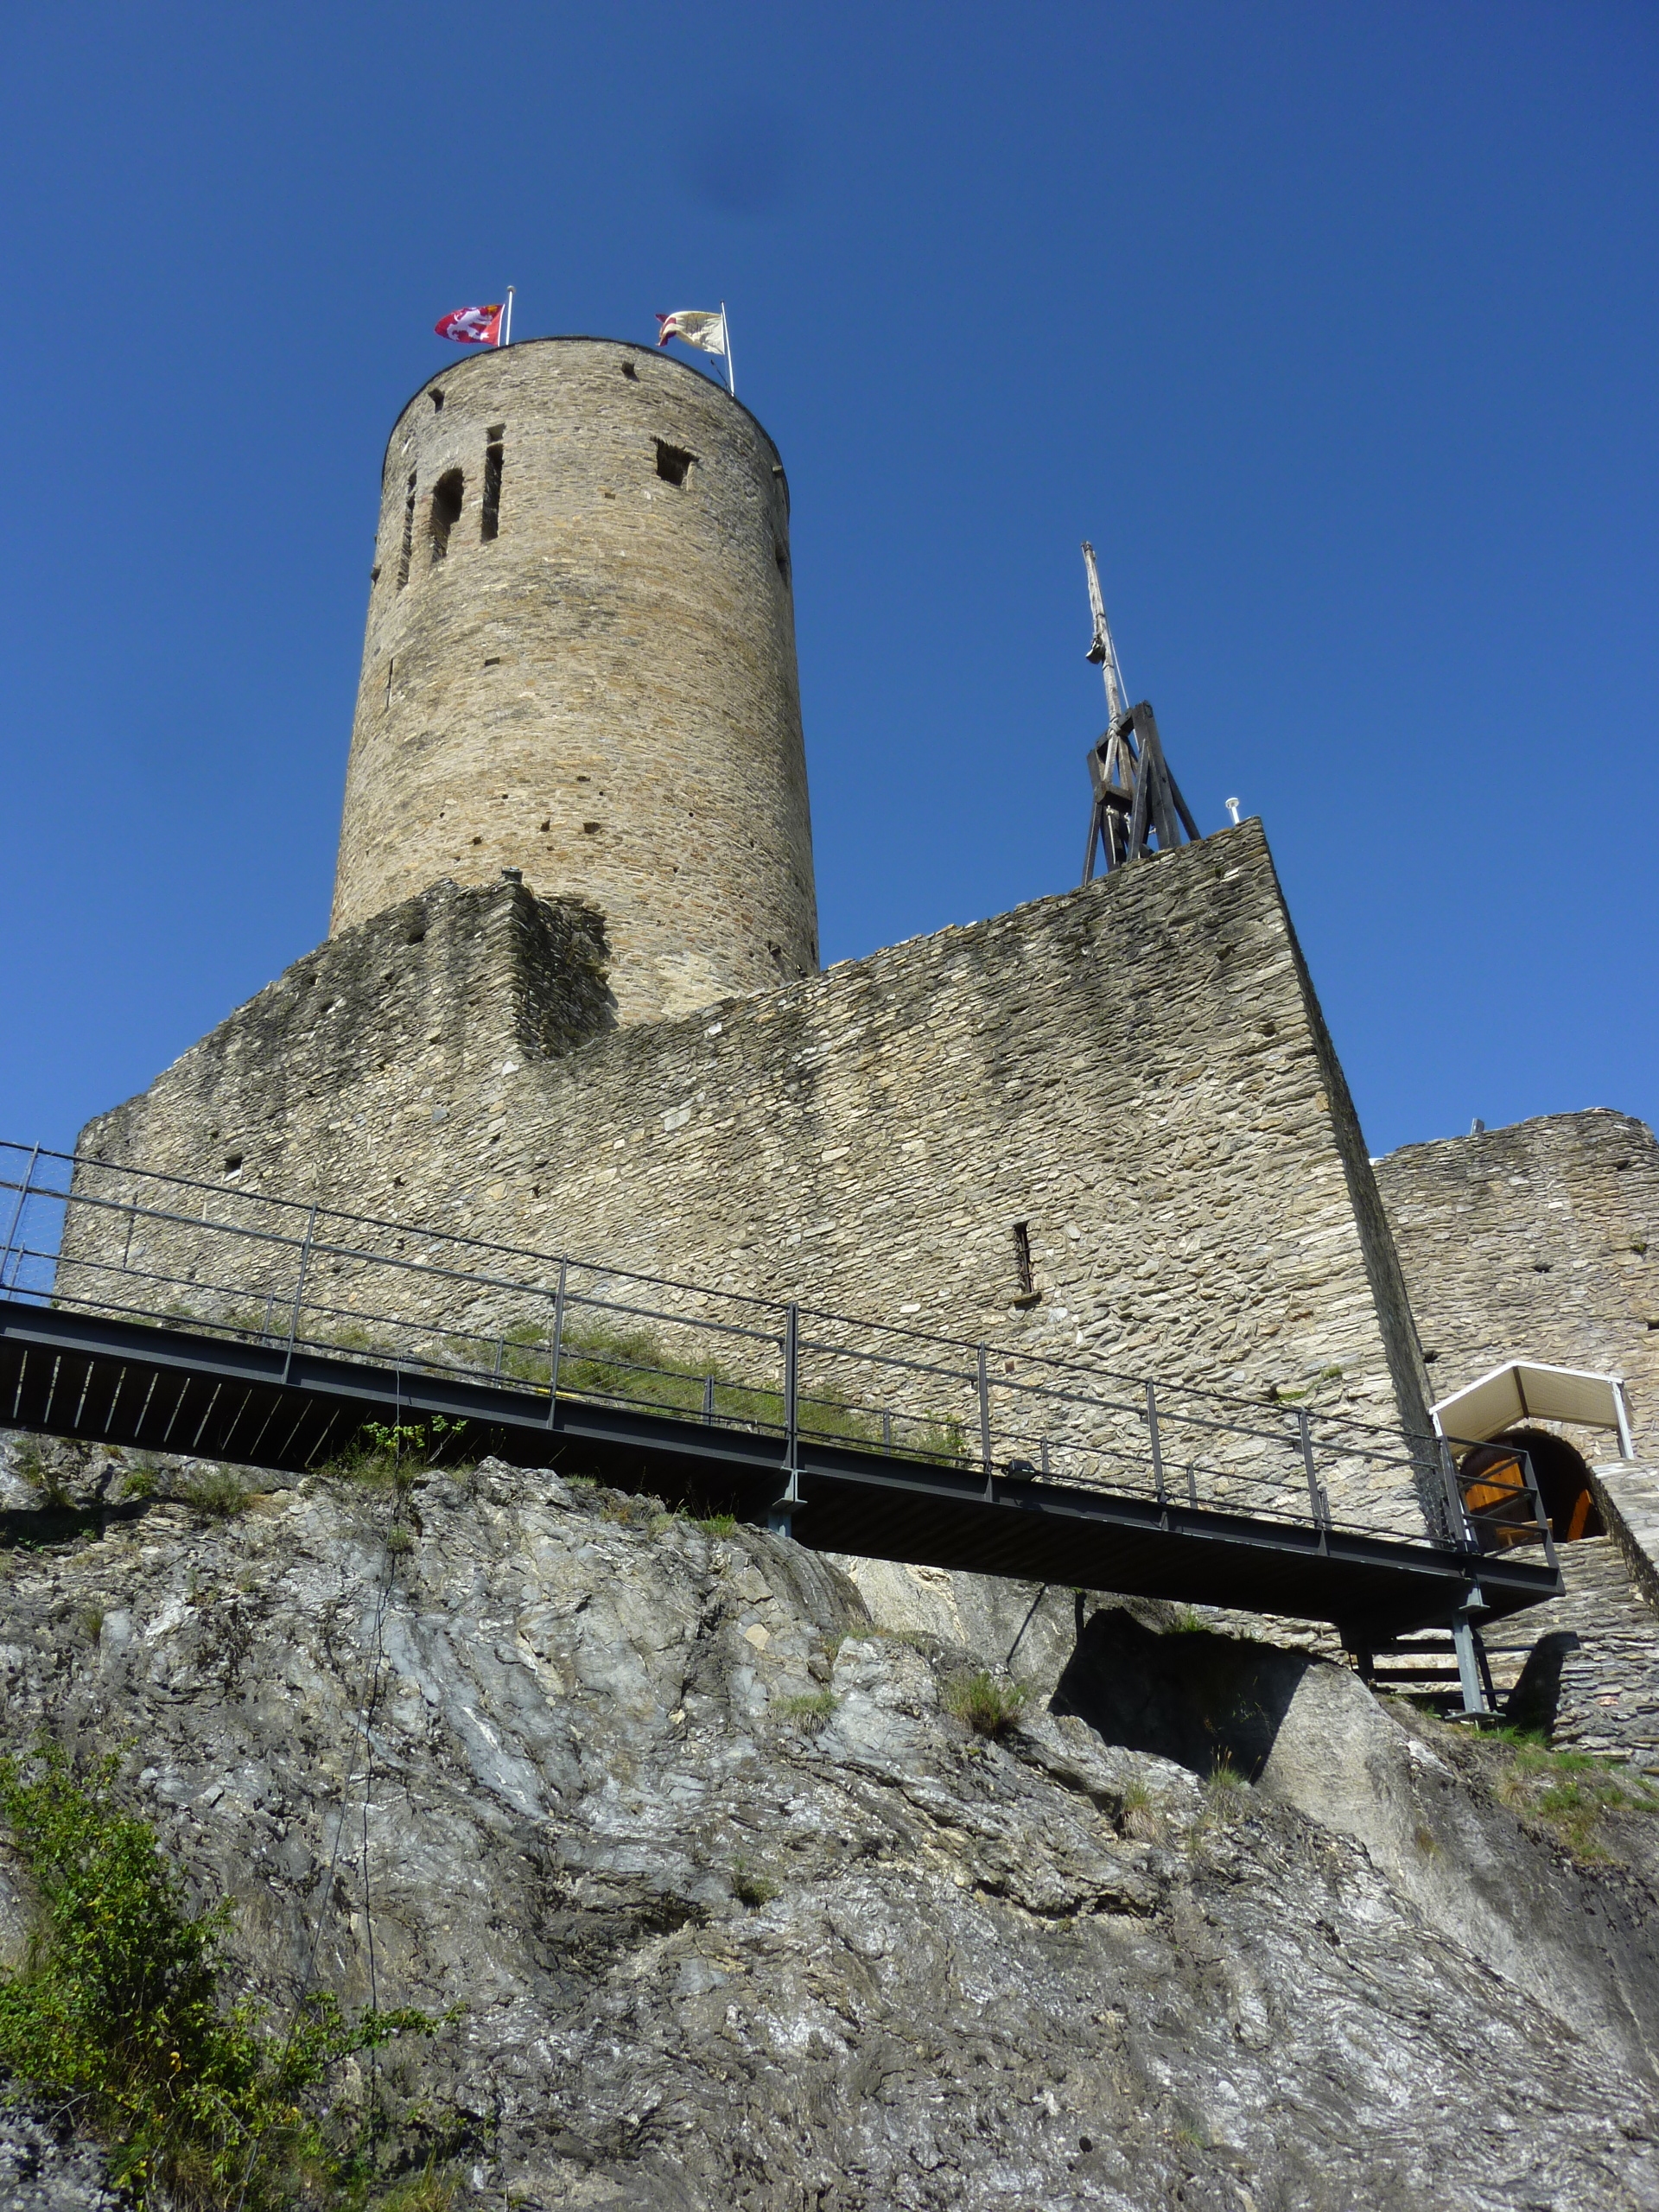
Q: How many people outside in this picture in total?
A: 0